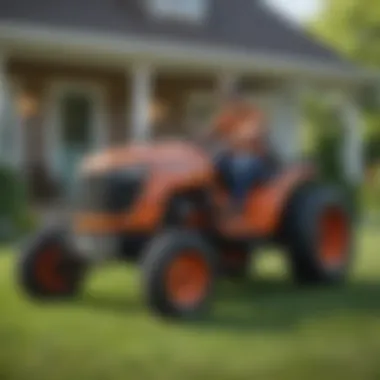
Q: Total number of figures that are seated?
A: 1